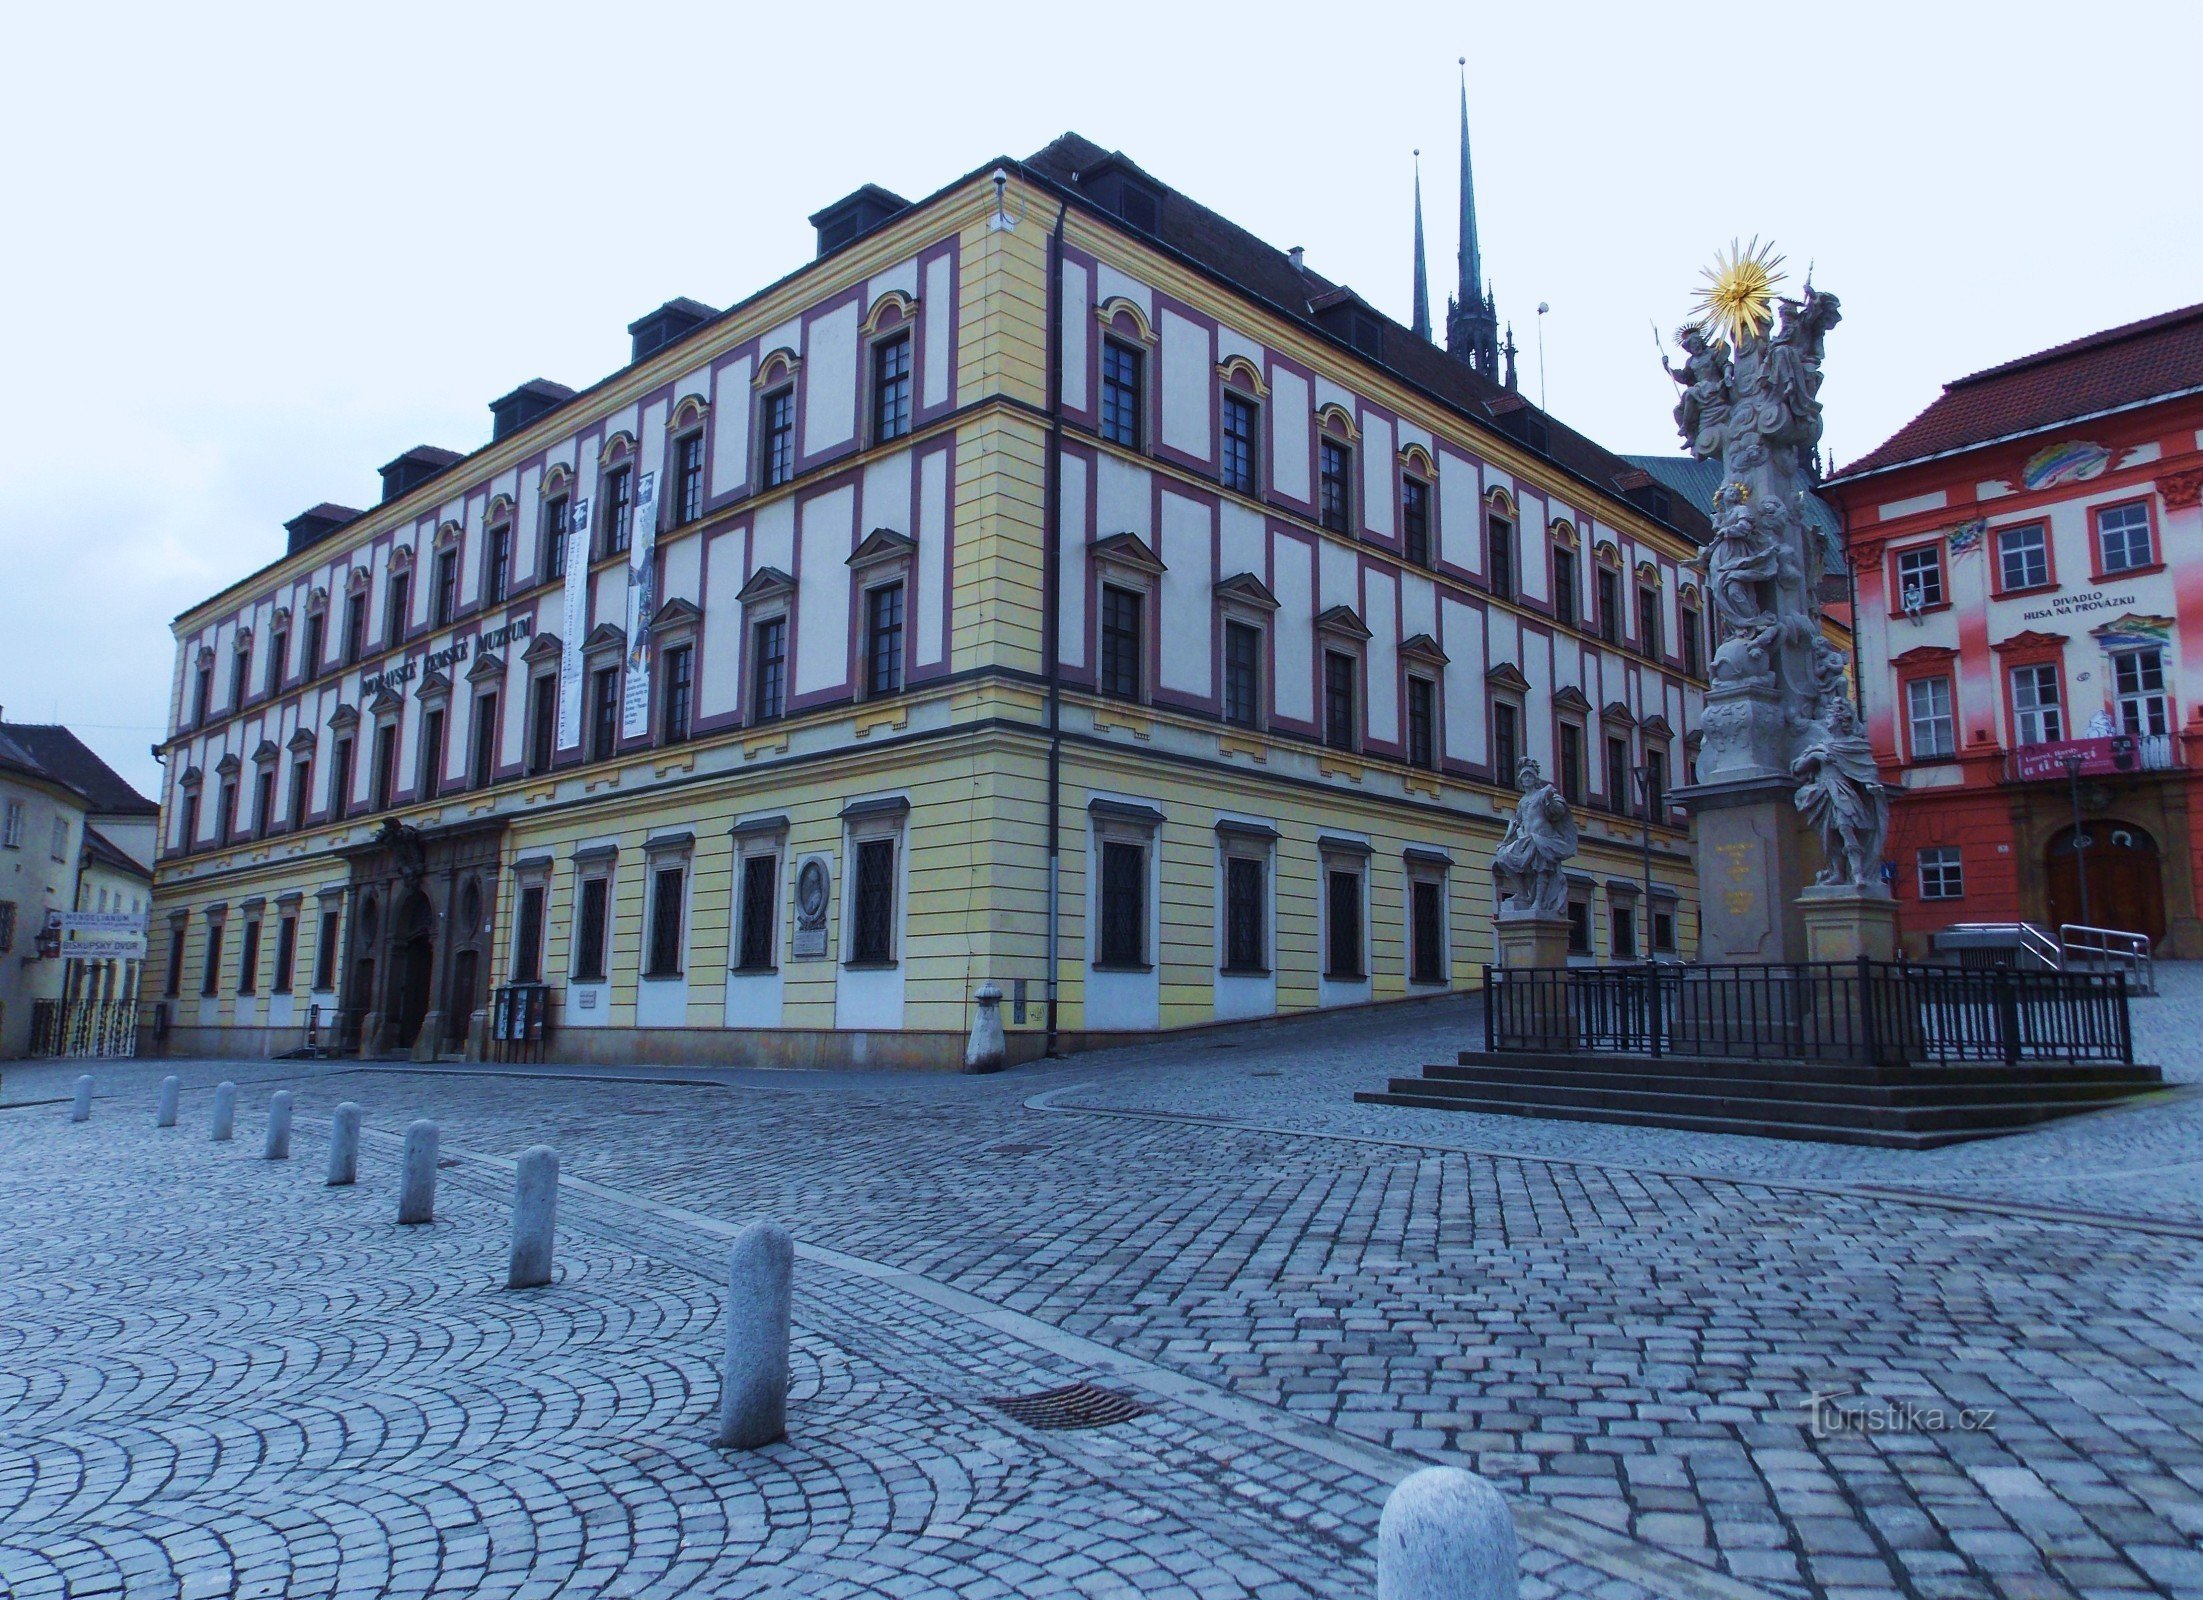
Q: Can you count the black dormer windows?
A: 9